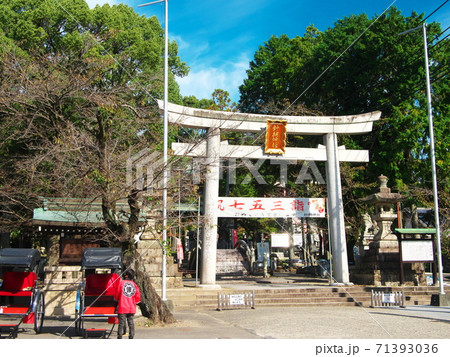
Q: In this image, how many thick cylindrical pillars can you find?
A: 2